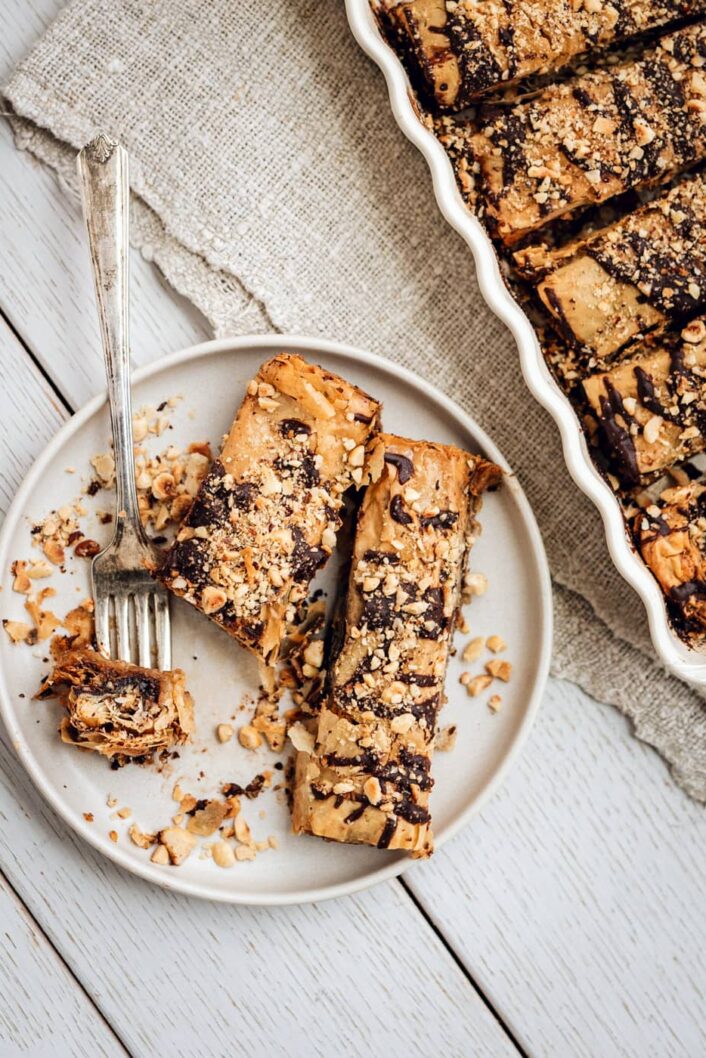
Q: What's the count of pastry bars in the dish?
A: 5